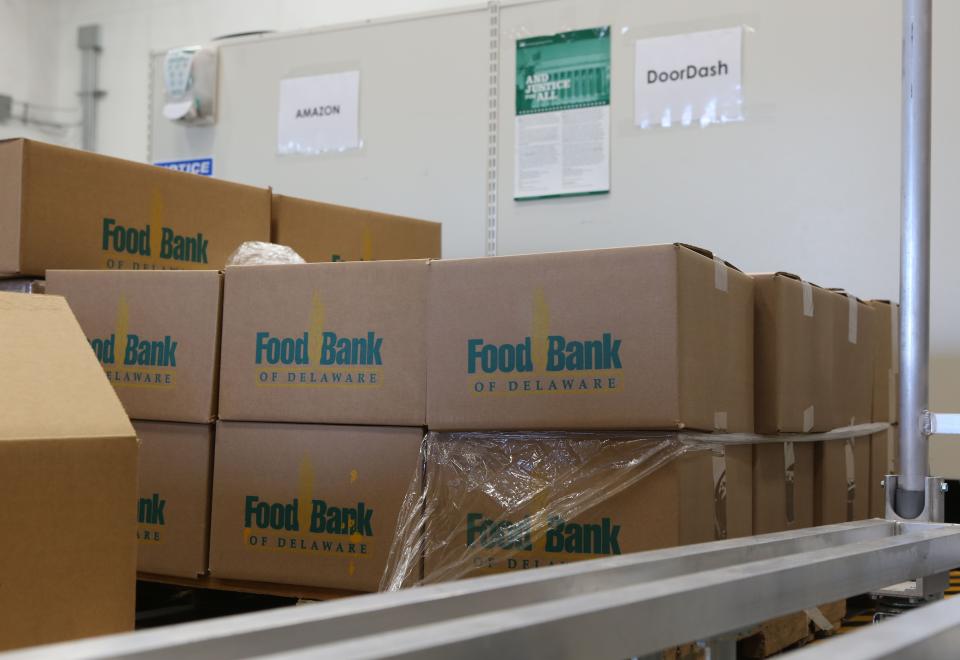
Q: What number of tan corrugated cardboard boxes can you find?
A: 15